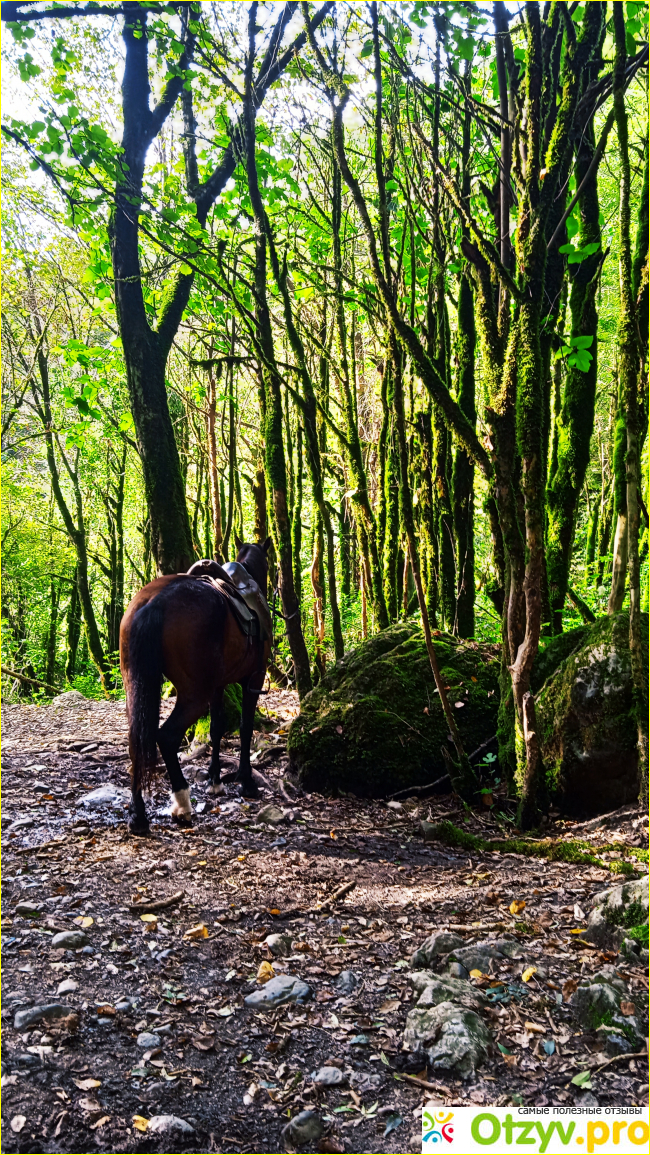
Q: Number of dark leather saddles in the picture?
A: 1